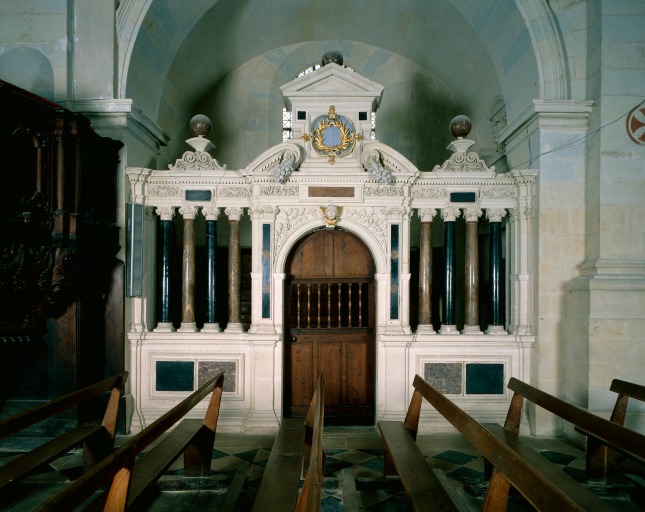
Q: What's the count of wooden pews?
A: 6